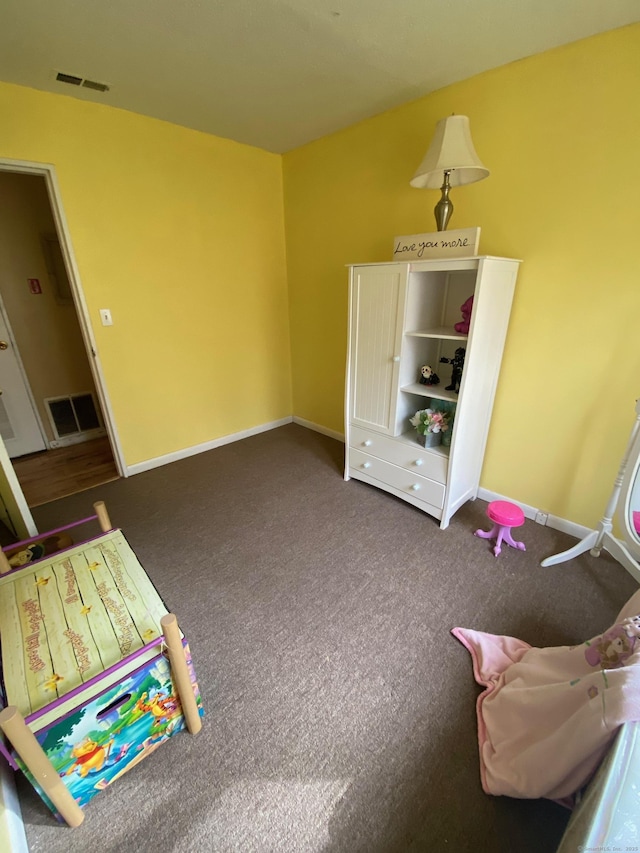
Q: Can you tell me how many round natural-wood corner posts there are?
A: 4